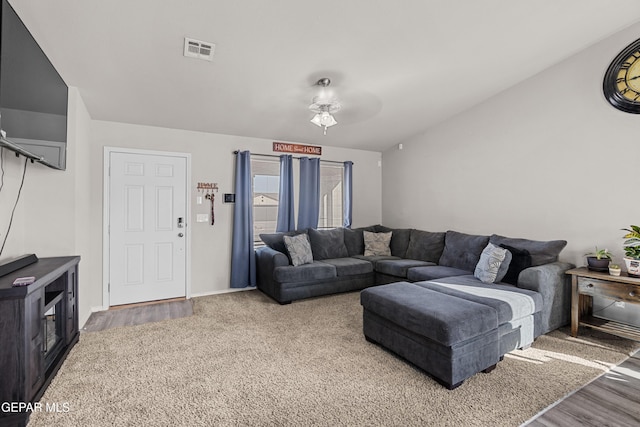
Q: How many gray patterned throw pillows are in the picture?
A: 3